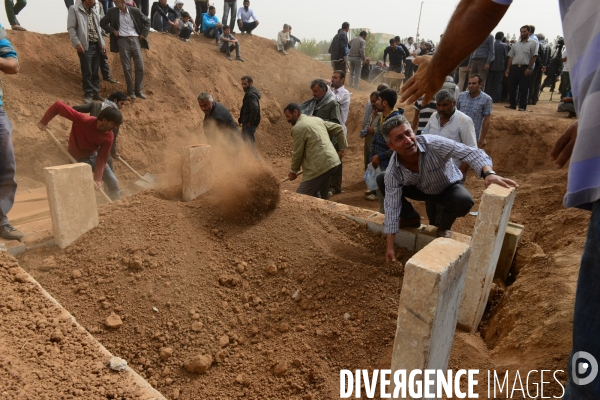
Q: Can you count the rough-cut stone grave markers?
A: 4